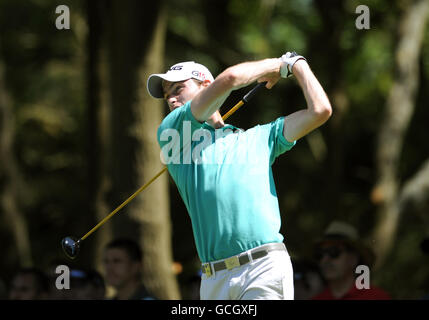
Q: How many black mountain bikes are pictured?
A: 0